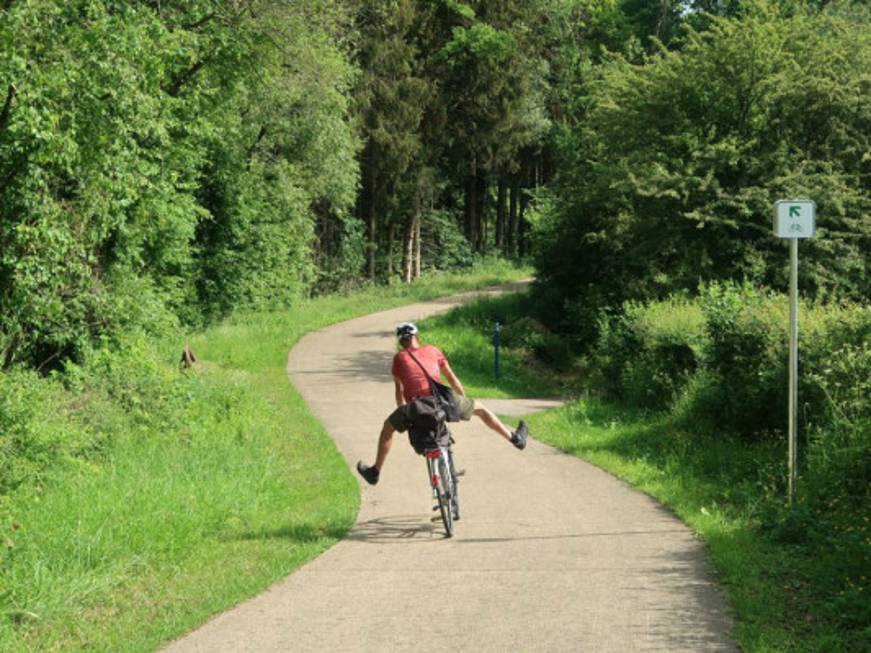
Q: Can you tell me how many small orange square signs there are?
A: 0